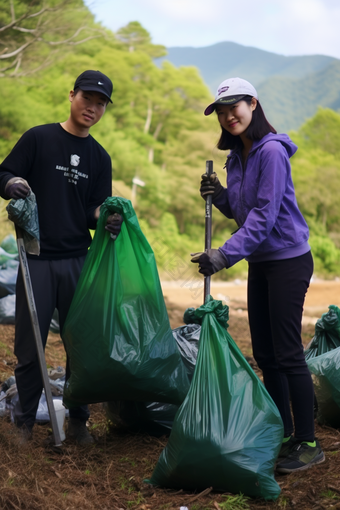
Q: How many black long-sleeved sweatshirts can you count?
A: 1